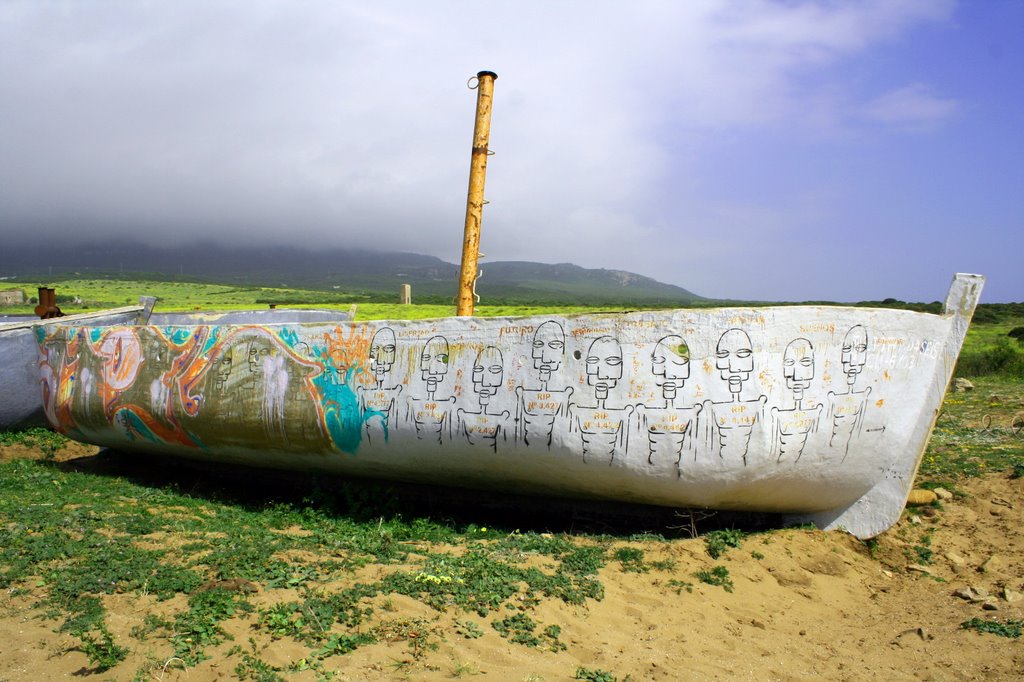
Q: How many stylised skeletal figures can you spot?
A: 9